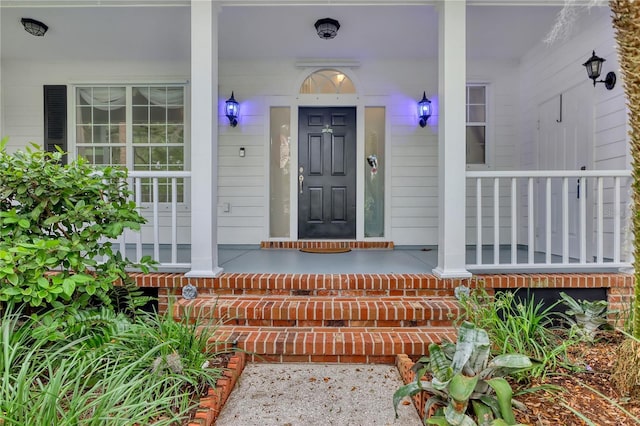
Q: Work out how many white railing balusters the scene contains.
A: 14